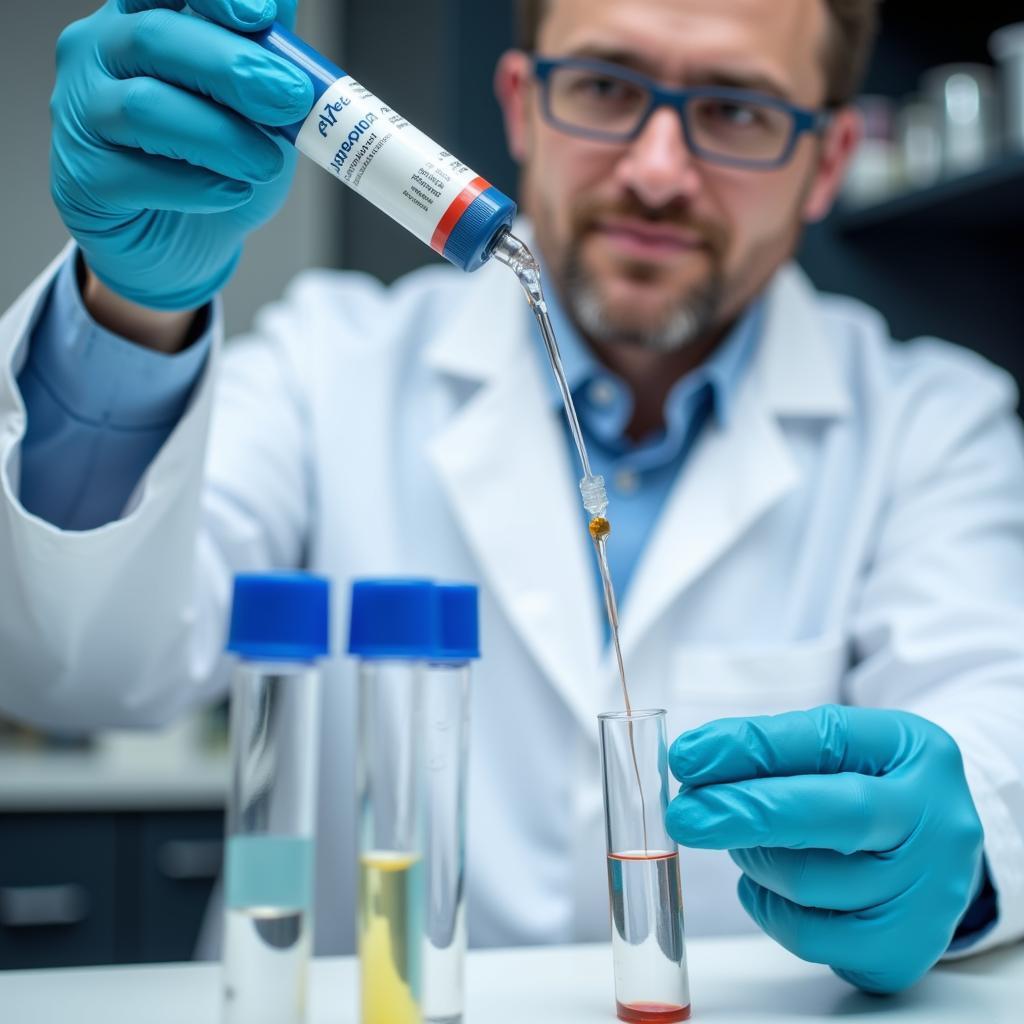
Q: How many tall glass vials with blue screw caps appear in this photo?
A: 3